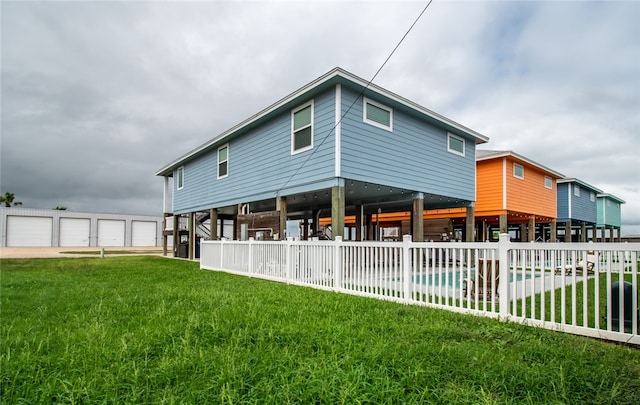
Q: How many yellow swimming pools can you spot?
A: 0